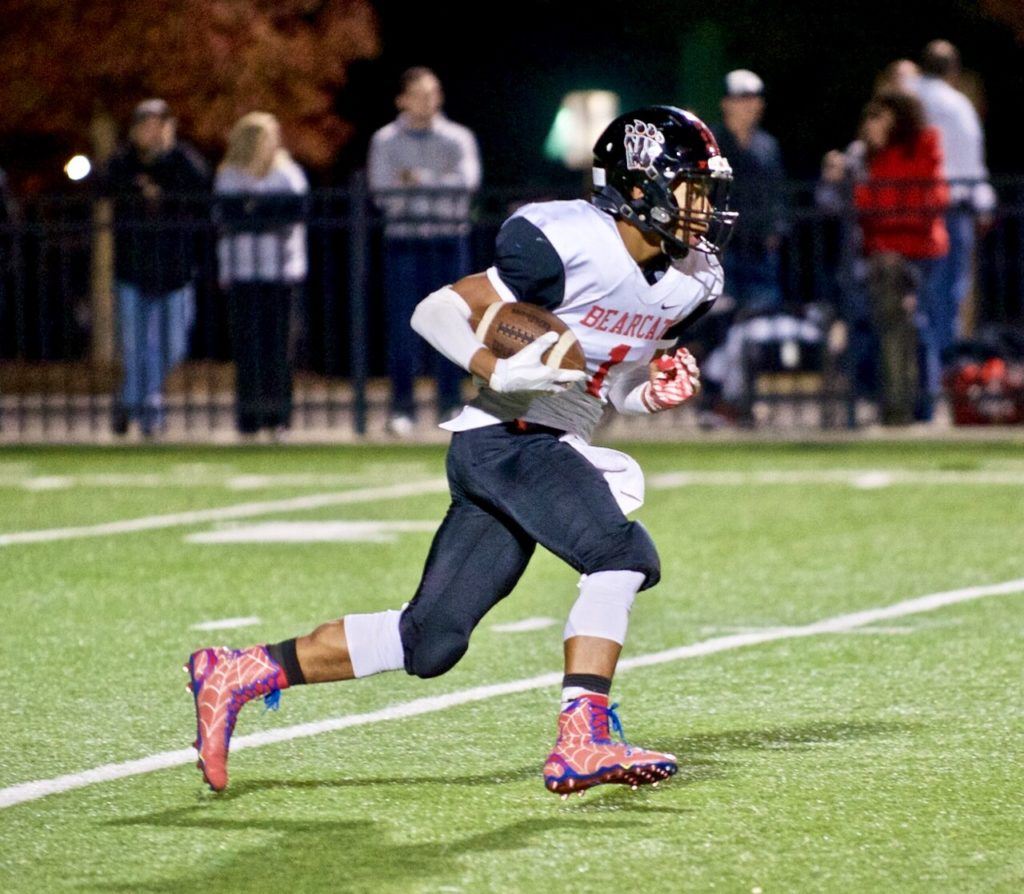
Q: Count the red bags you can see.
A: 1